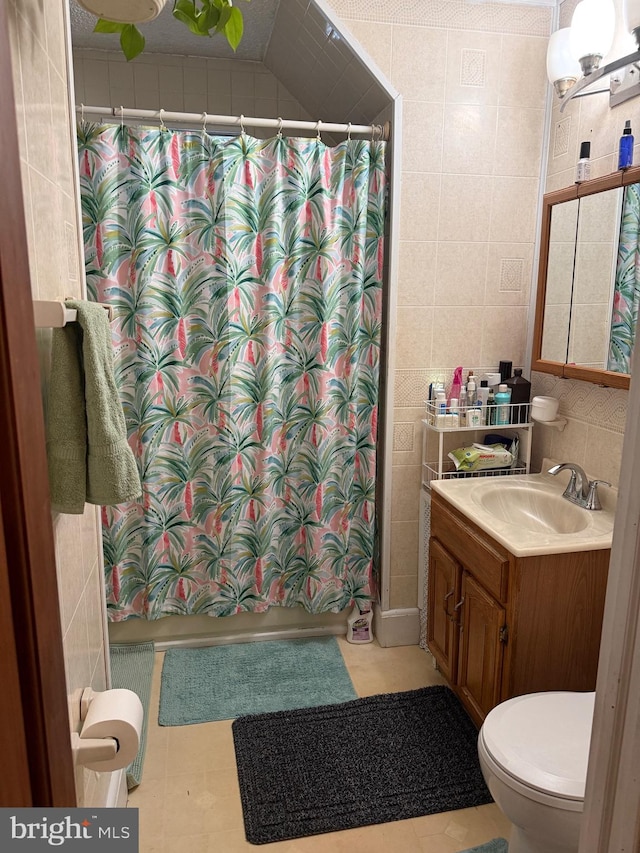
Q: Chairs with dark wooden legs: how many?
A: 0